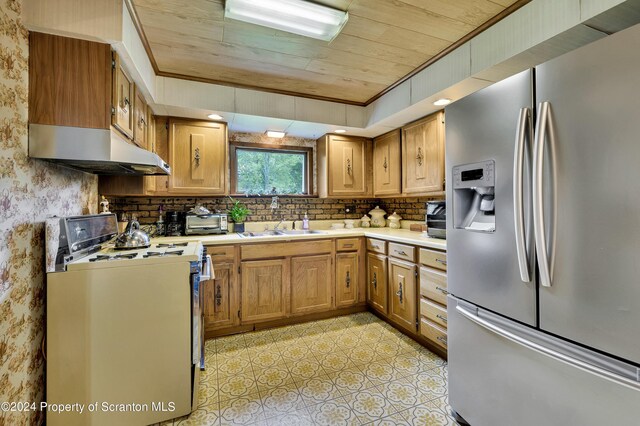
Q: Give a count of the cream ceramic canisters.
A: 3